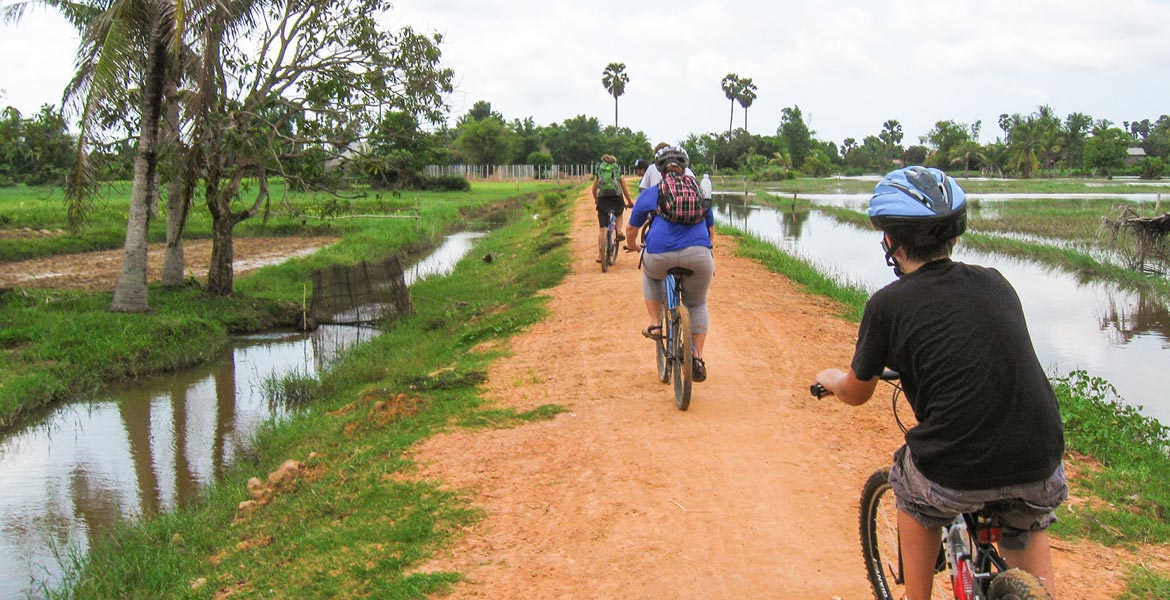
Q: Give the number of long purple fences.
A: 0